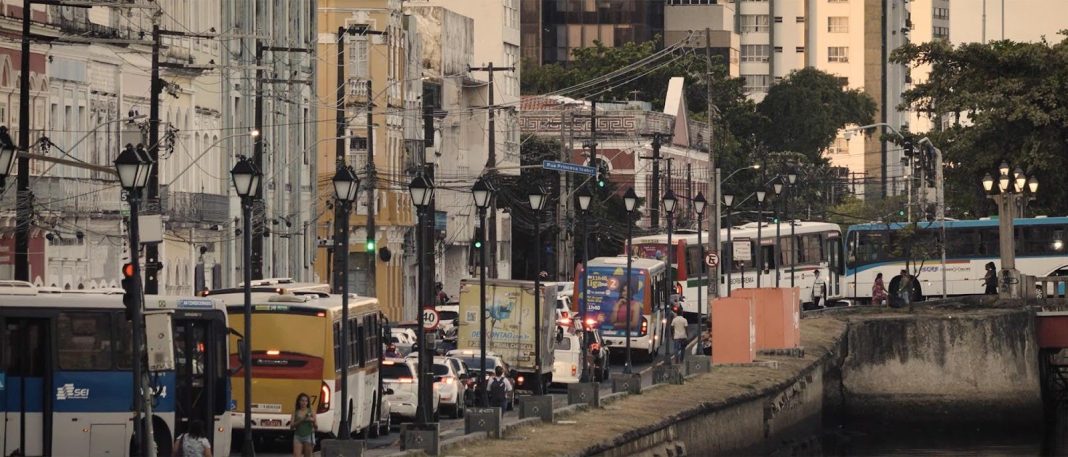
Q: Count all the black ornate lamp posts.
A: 15